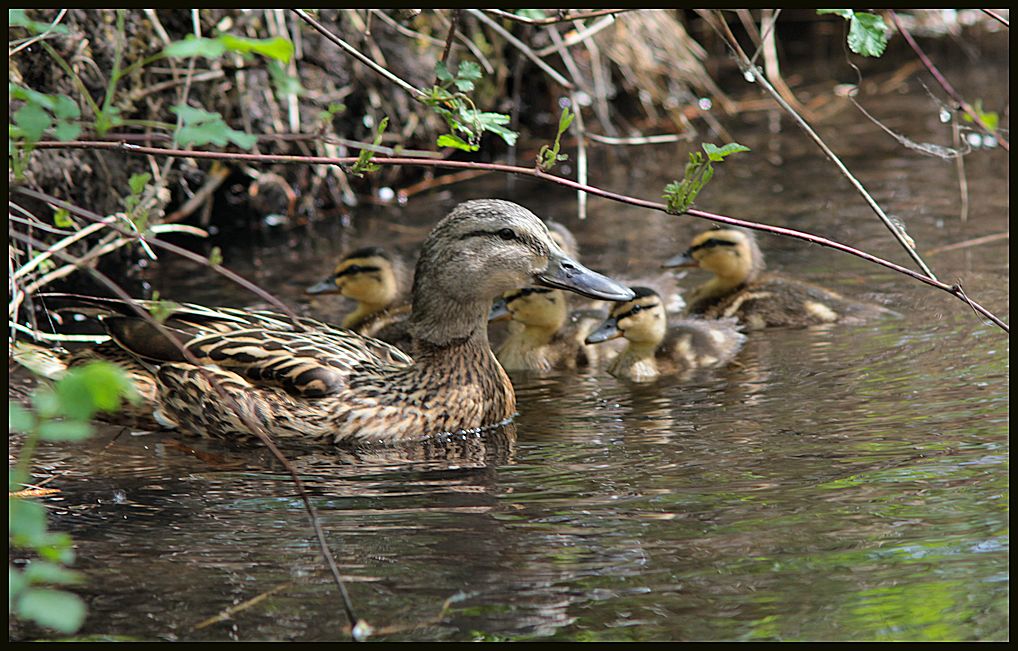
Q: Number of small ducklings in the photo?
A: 5